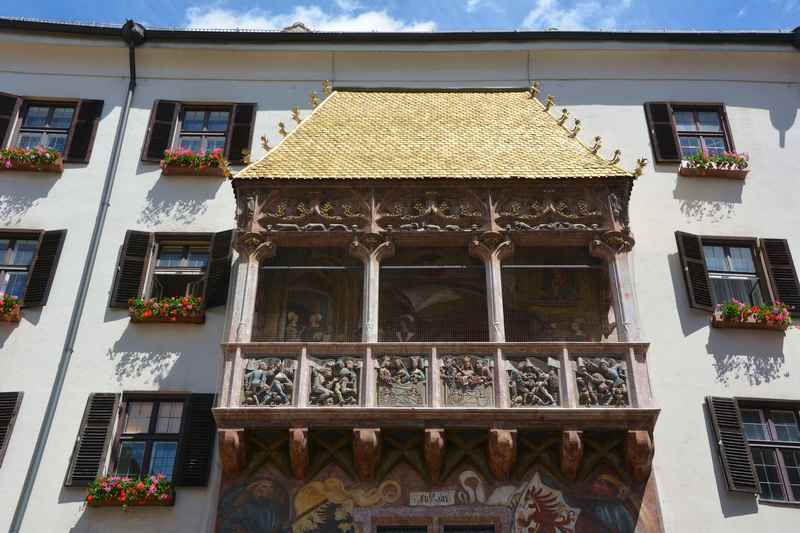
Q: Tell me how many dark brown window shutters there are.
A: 14